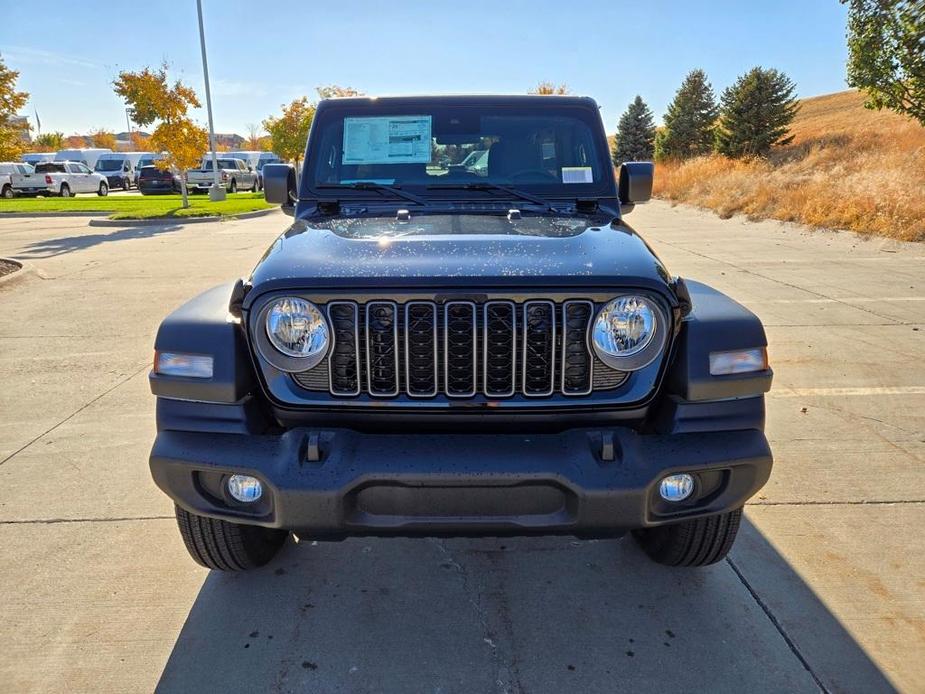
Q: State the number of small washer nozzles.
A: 2